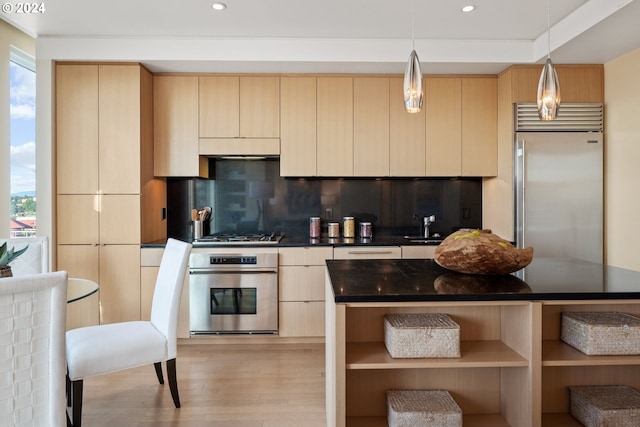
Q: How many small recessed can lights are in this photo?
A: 2